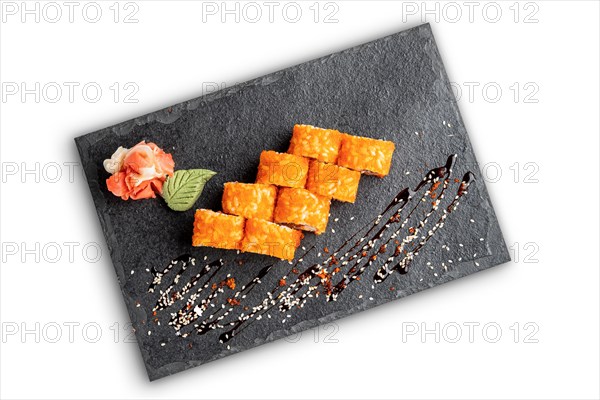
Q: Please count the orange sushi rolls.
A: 8